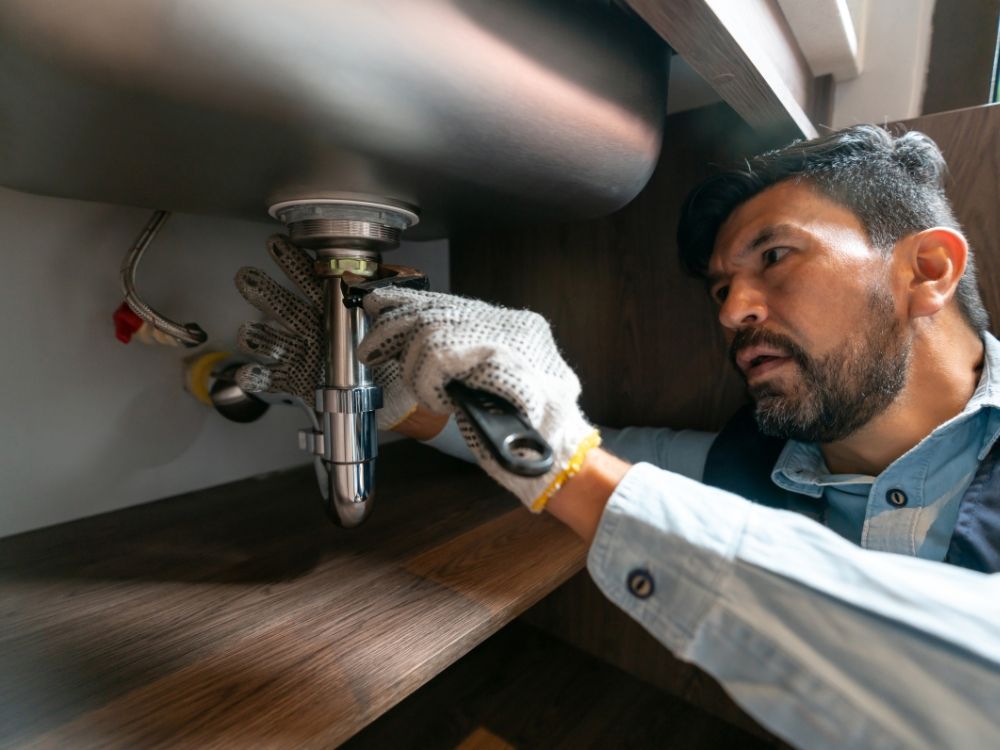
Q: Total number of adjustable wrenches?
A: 1